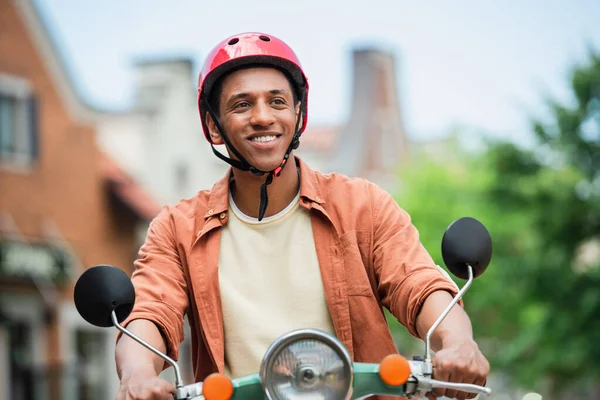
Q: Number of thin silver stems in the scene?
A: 2